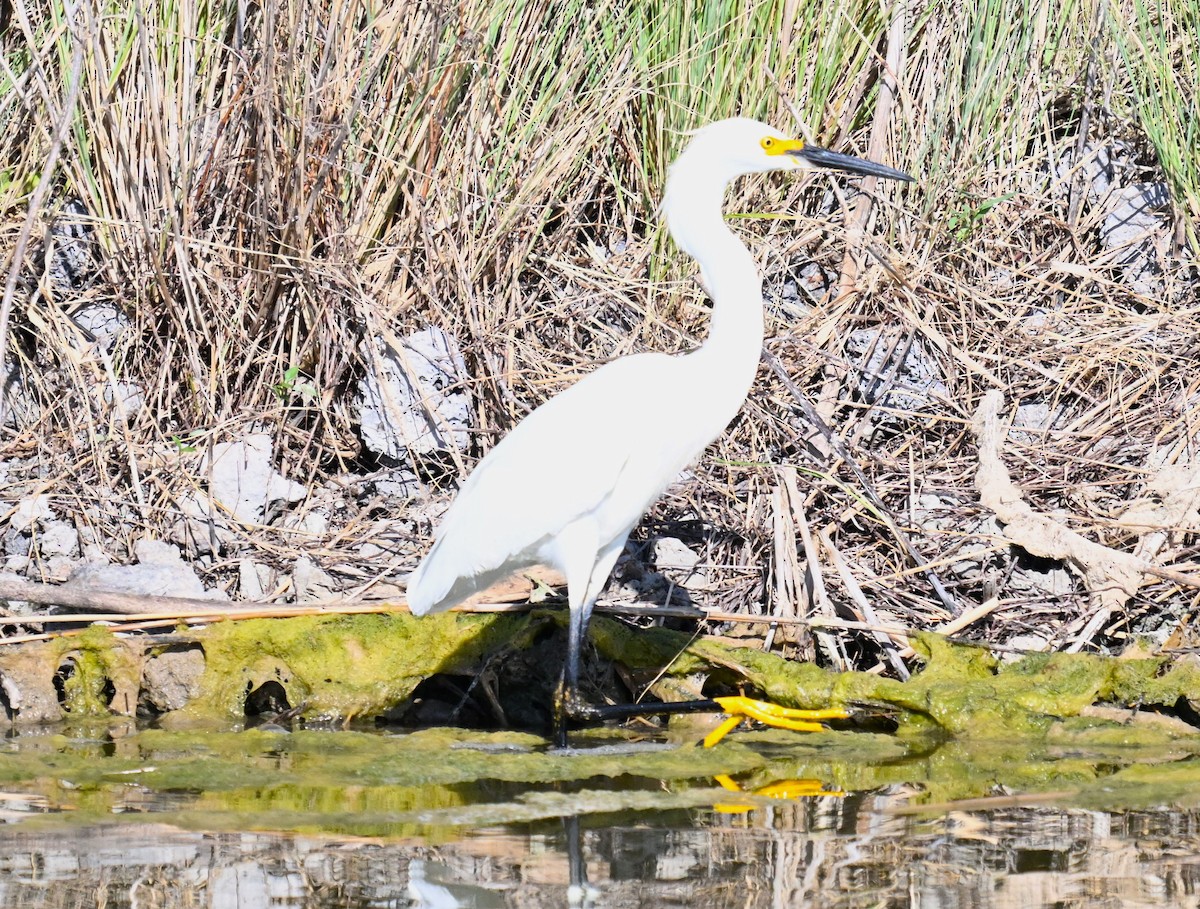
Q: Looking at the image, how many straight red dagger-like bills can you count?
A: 0